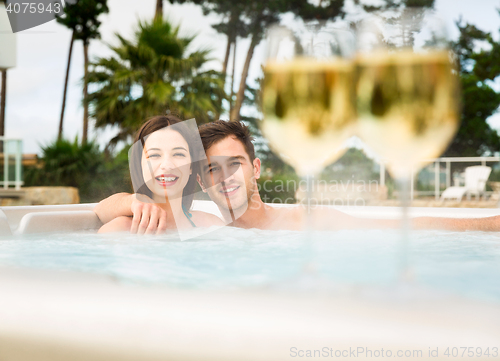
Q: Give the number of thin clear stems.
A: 2